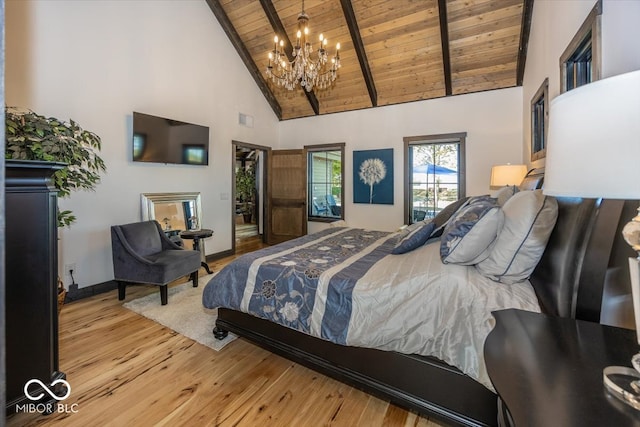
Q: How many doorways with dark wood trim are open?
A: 1